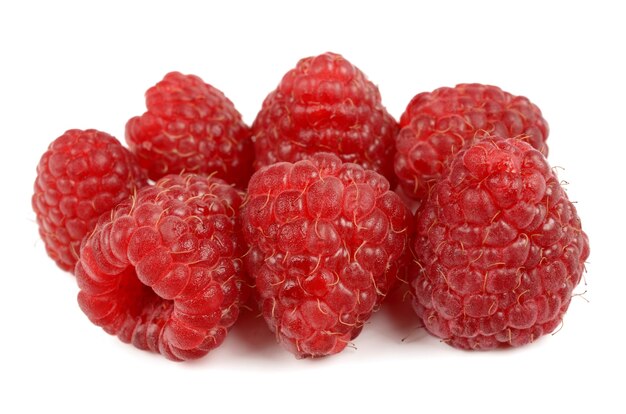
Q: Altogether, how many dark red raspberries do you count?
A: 7